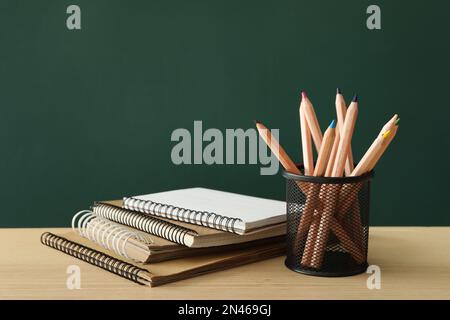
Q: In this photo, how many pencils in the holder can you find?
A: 10